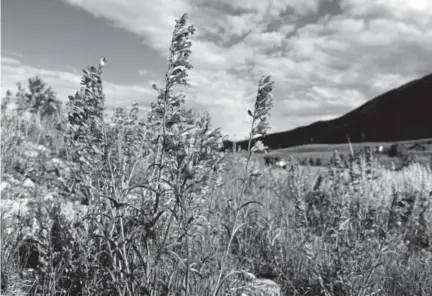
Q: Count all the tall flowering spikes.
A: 3